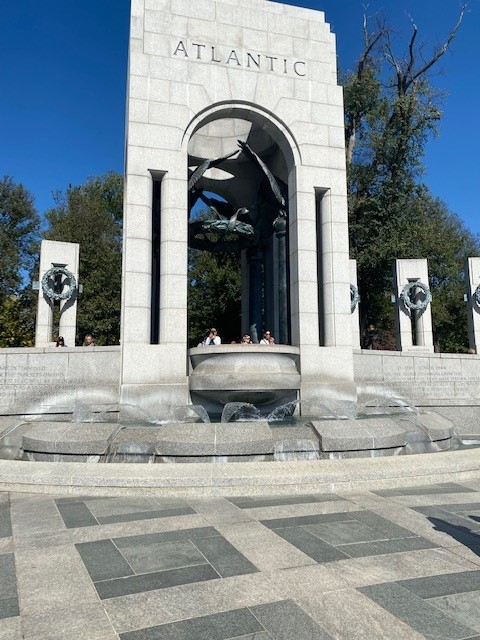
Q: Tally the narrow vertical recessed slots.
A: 2